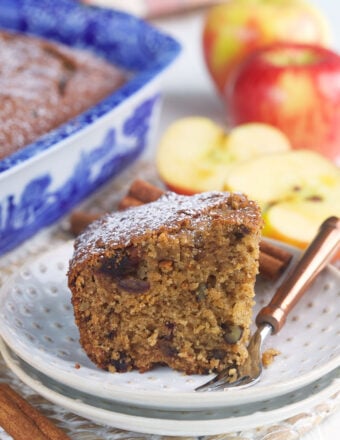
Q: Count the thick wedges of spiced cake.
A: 1